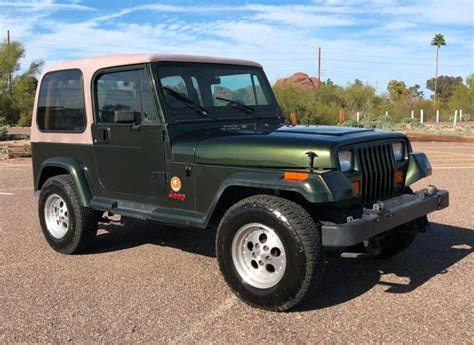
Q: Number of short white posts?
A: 7